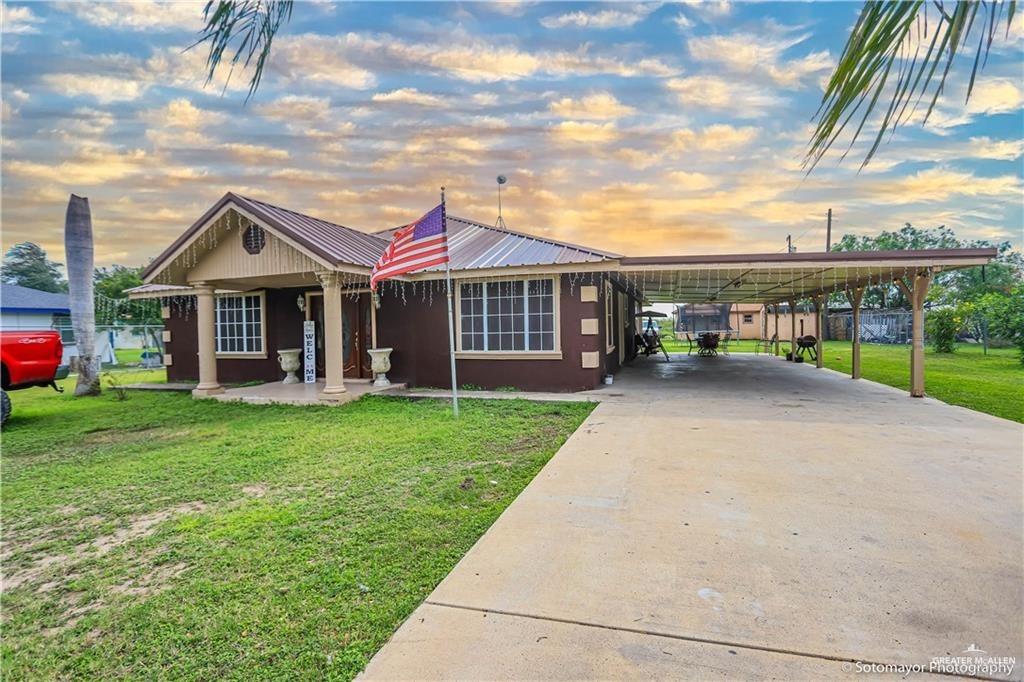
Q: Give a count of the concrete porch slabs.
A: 1